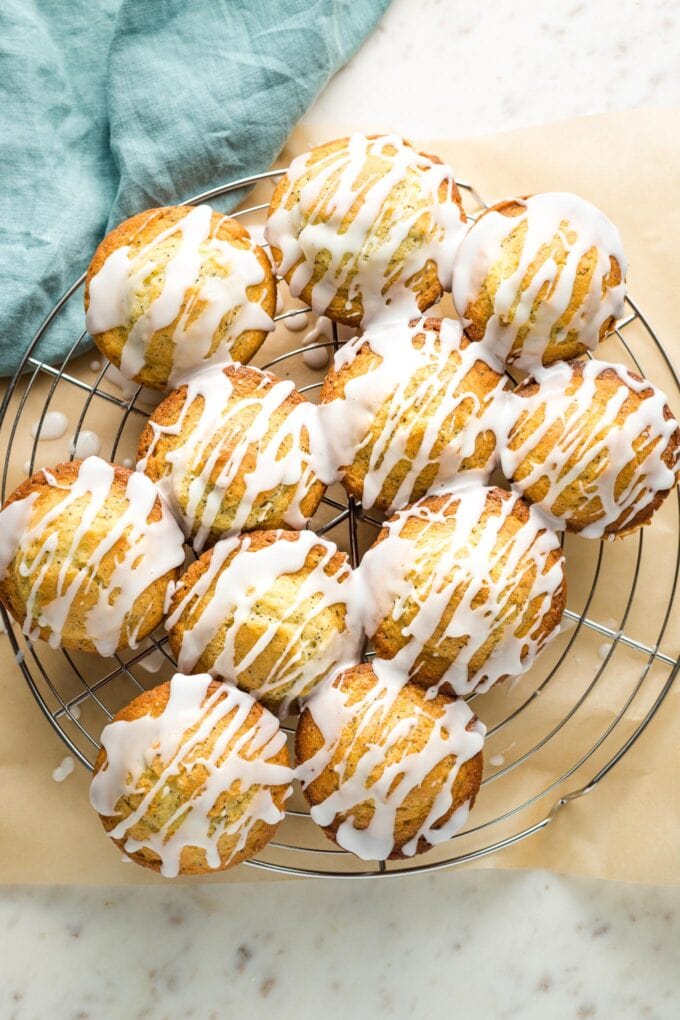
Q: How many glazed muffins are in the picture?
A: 11